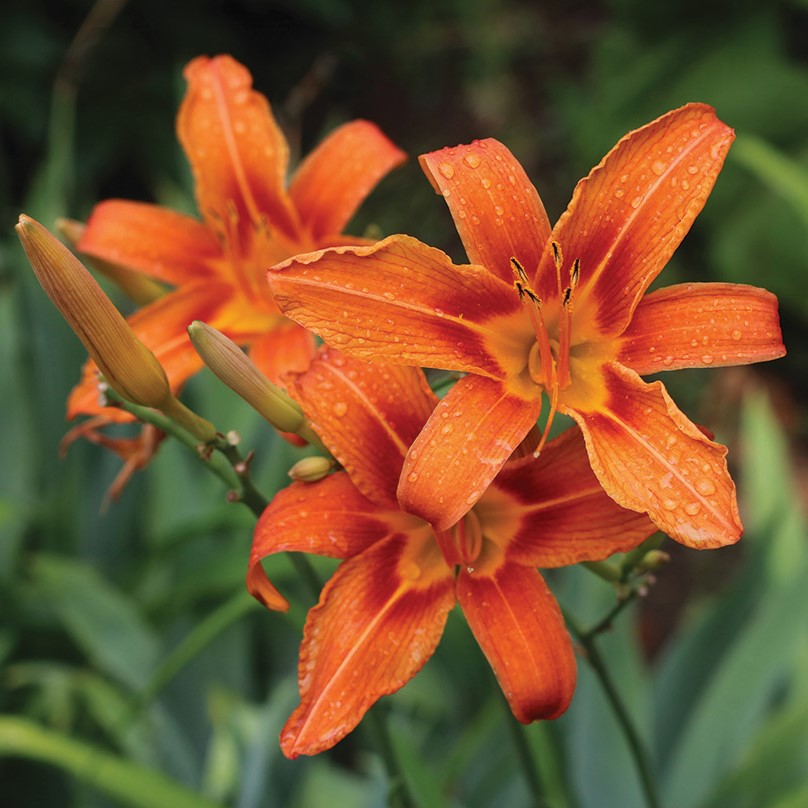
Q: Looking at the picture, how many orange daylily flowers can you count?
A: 3